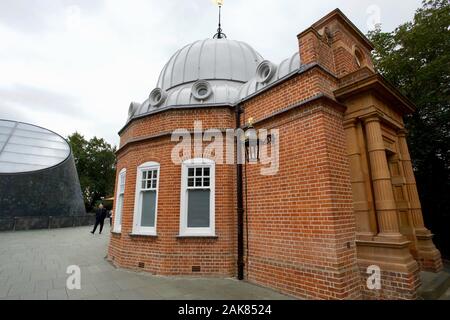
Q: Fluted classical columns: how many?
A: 2